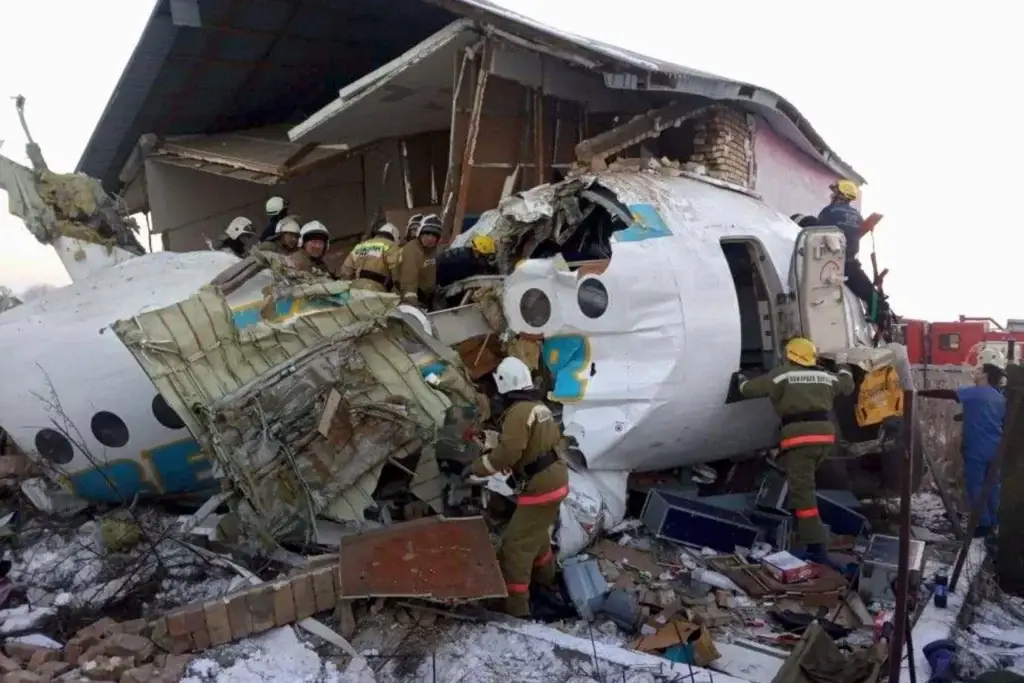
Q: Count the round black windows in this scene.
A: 5